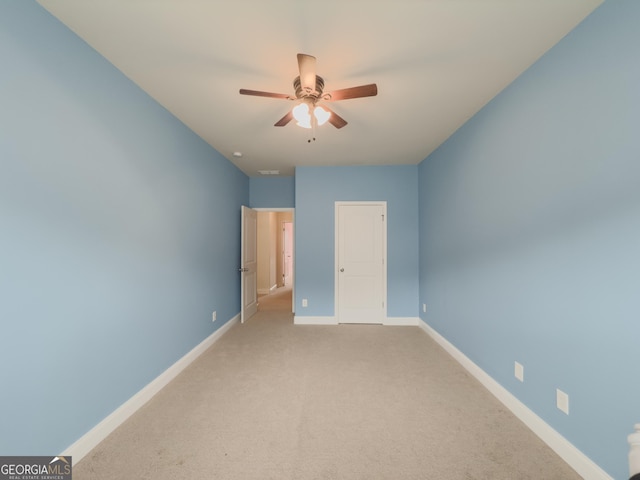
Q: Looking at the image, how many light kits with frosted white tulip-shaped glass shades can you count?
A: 1